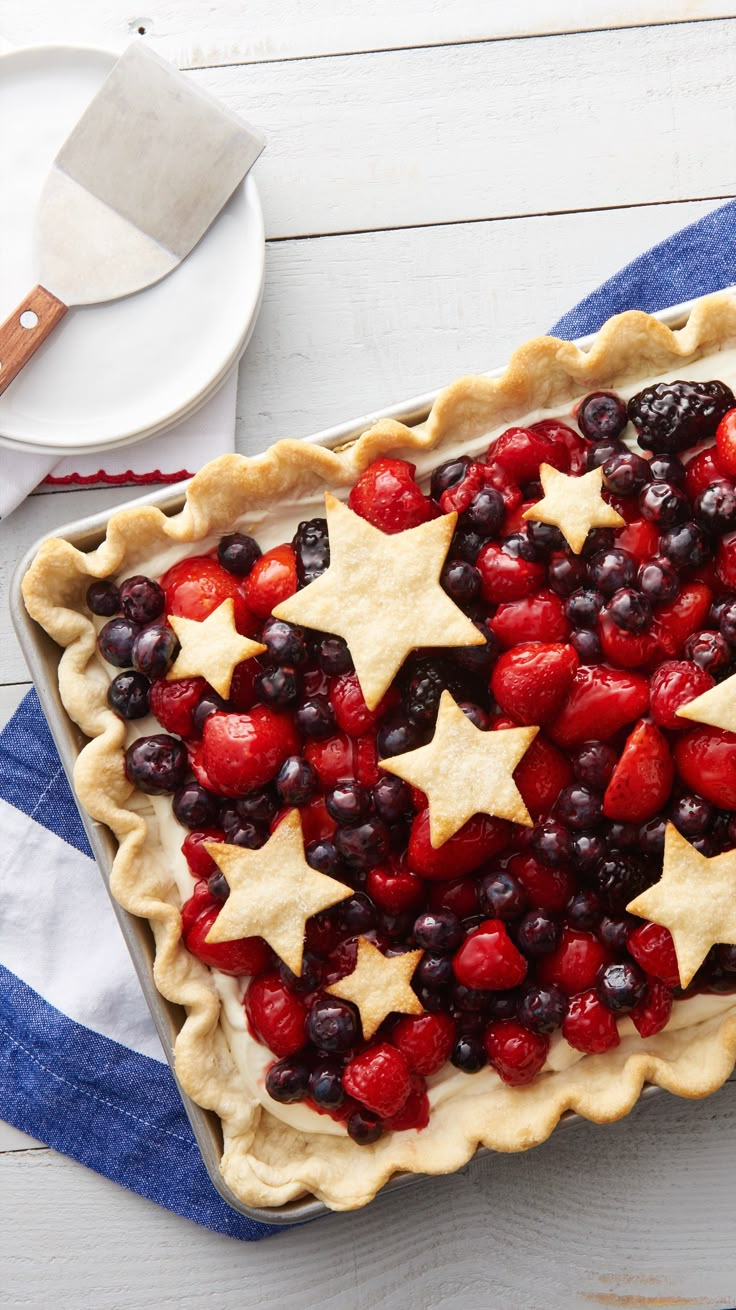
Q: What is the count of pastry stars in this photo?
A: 8